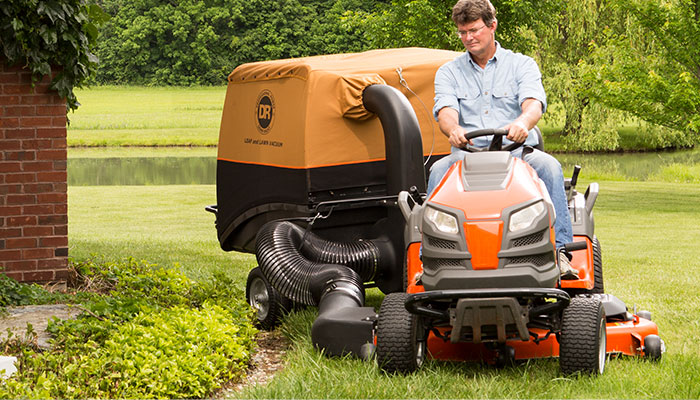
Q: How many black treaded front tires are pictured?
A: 2